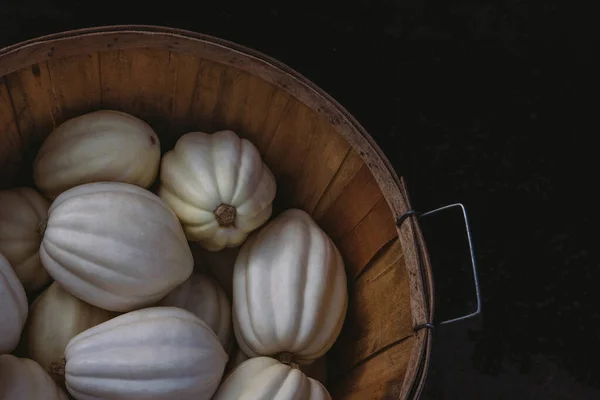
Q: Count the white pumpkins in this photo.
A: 11